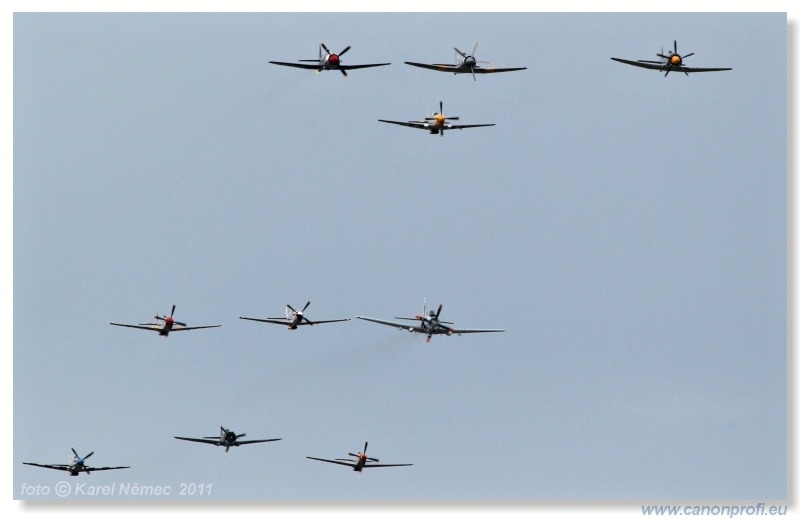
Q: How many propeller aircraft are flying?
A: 10